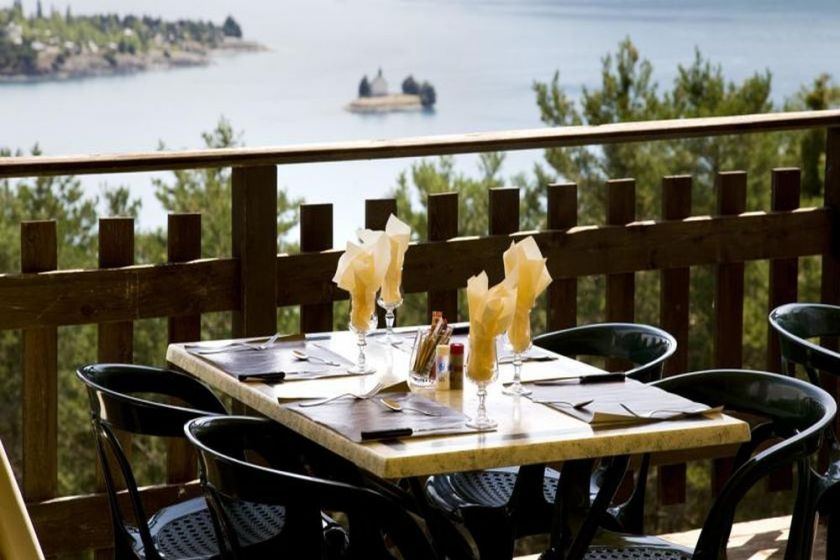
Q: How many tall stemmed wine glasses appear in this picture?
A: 4